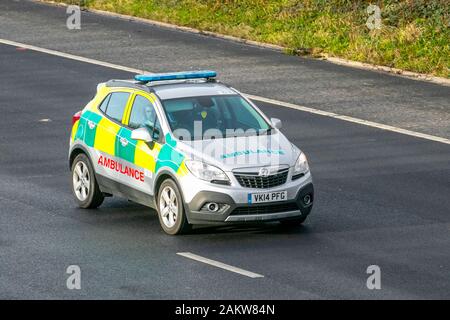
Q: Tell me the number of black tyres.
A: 3